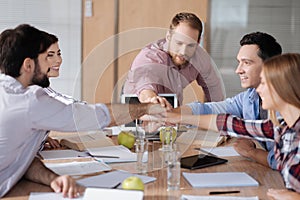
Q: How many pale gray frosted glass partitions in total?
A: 2